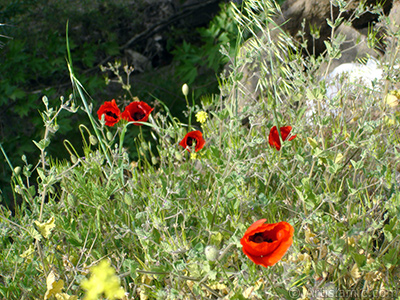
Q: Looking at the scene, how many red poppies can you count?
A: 5